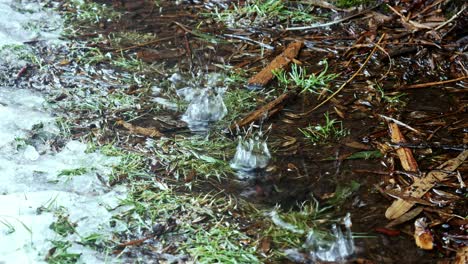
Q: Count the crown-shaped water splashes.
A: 3